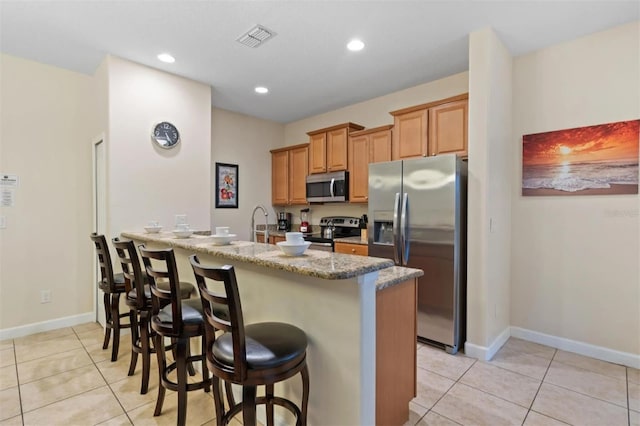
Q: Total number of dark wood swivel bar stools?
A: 4